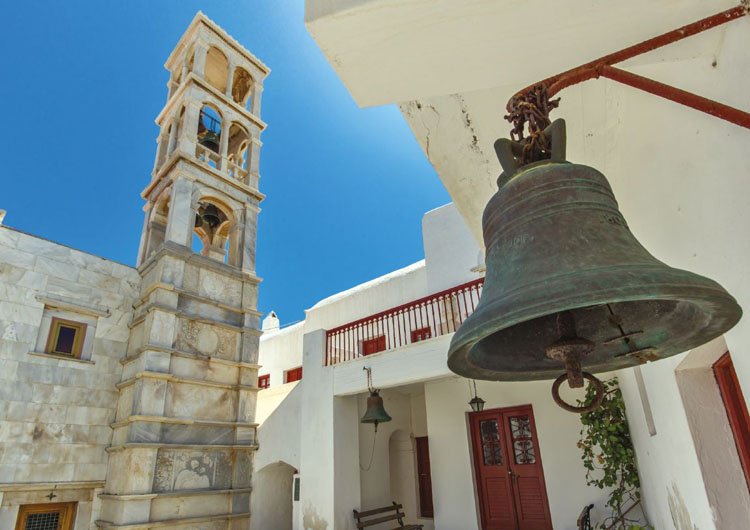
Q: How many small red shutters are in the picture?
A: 4